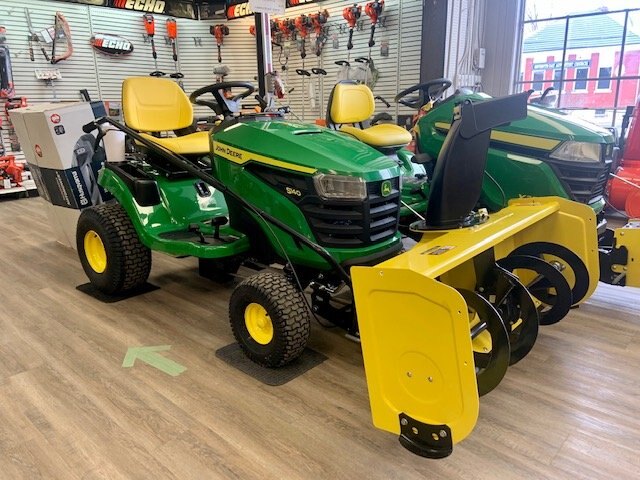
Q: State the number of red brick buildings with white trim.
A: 1